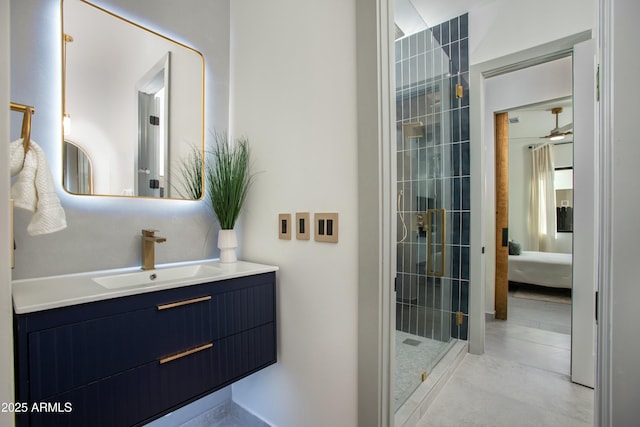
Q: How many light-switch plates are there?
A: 3